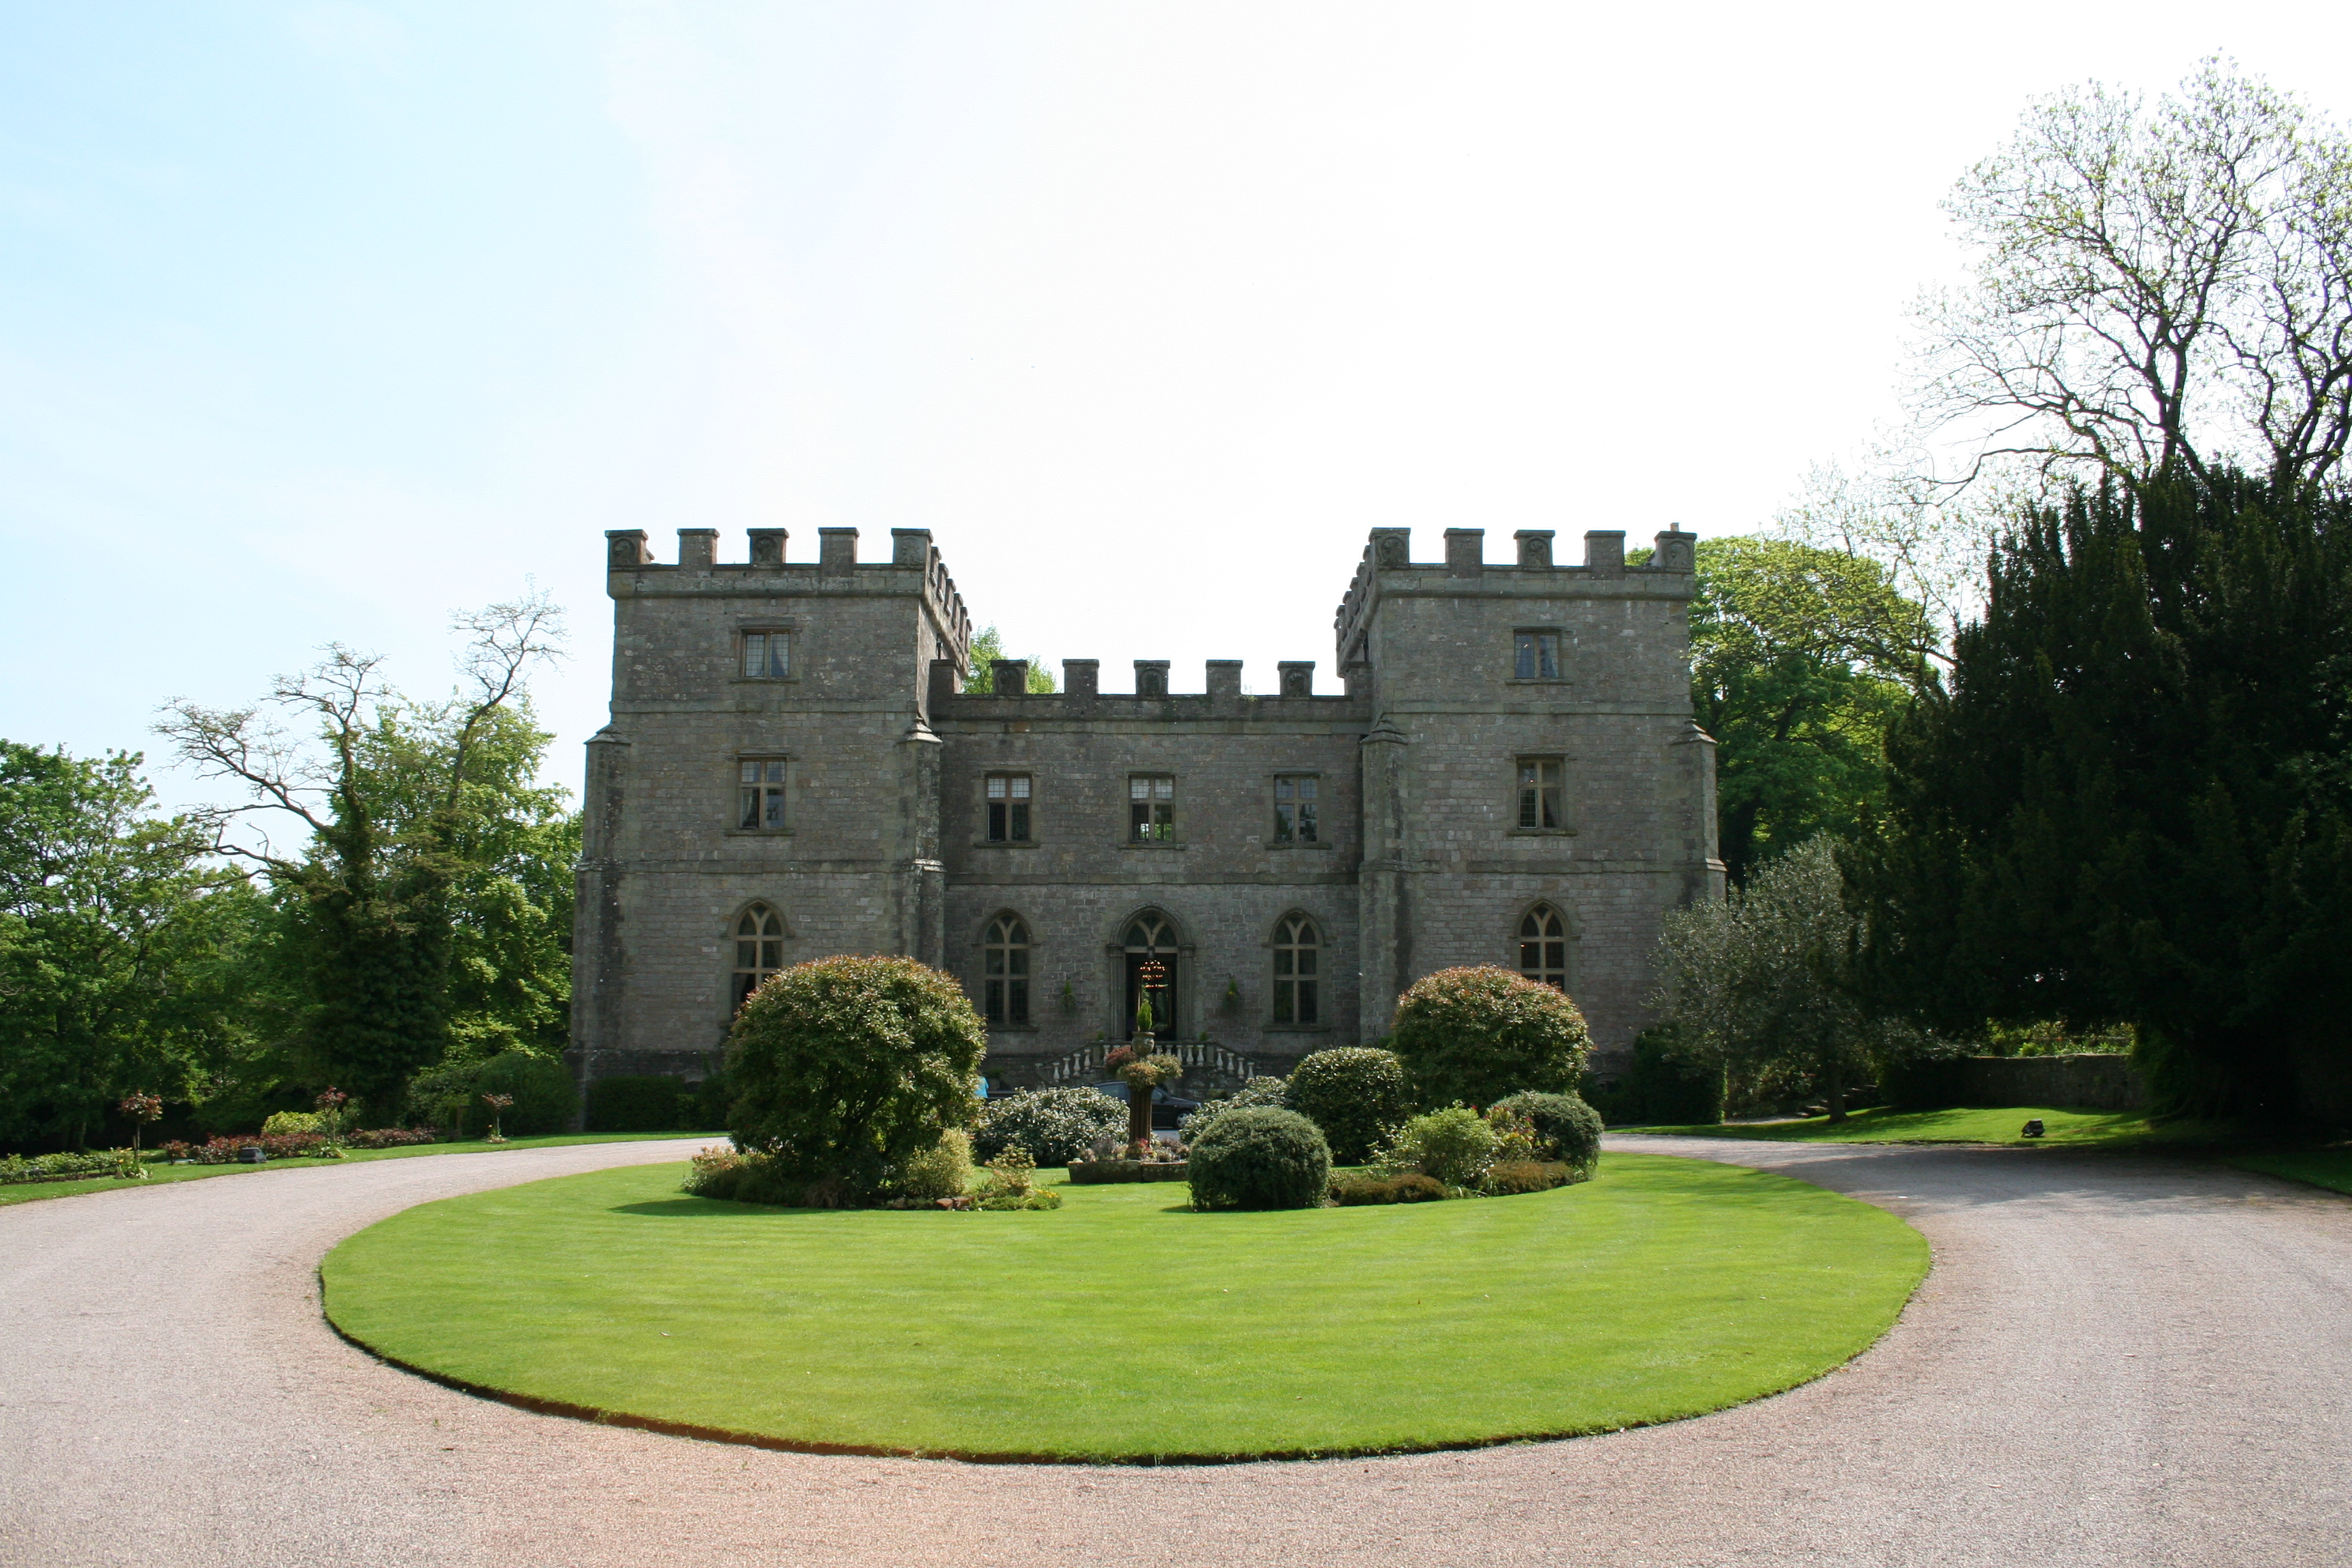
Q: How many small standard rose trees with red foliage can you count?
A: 3